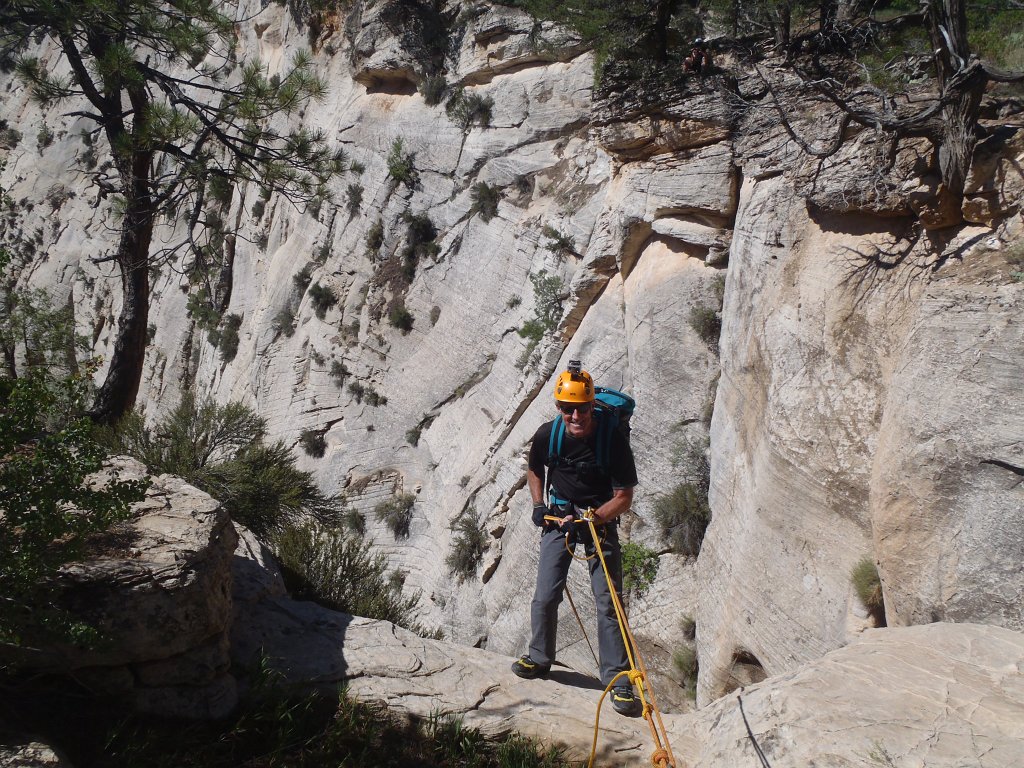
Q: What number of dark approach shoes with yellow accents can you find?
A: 2